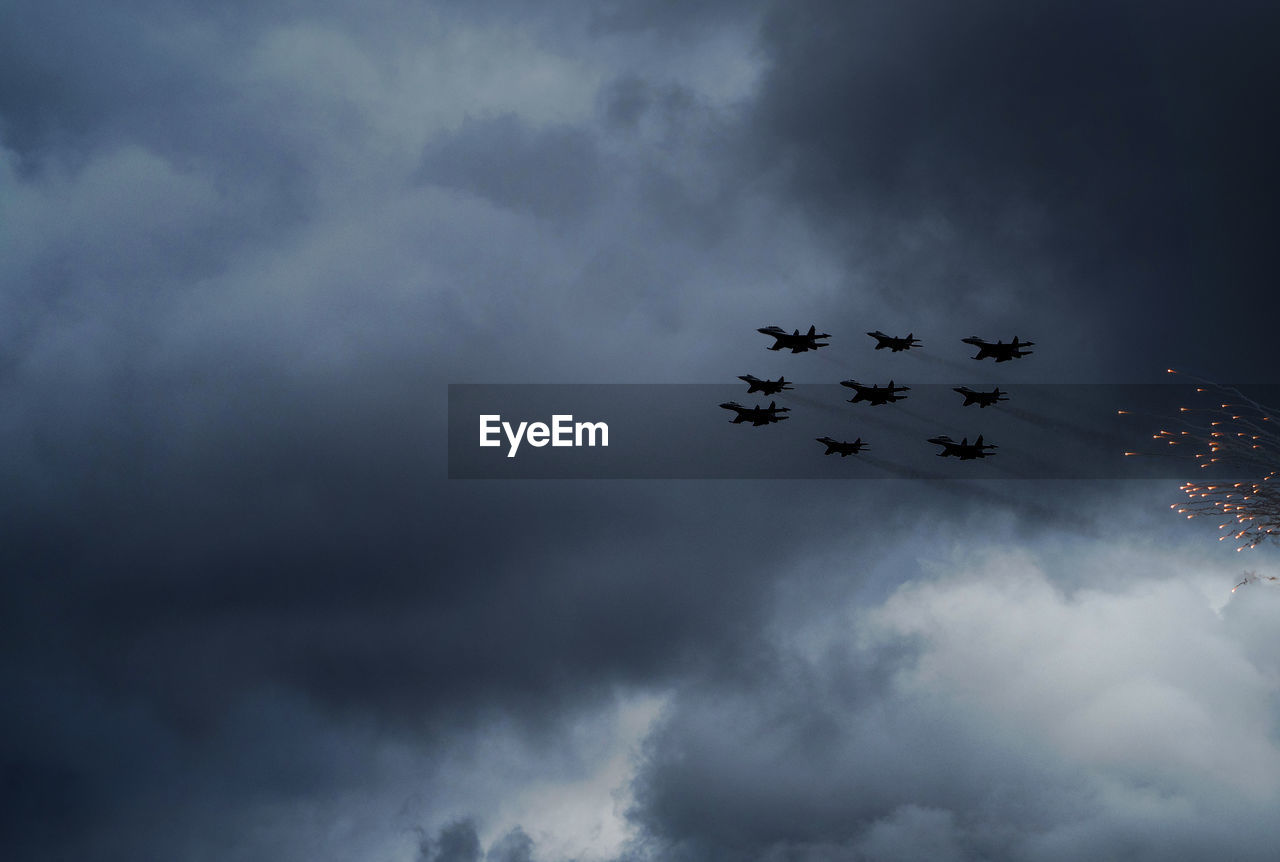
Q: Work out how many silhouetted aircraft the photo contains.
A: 9